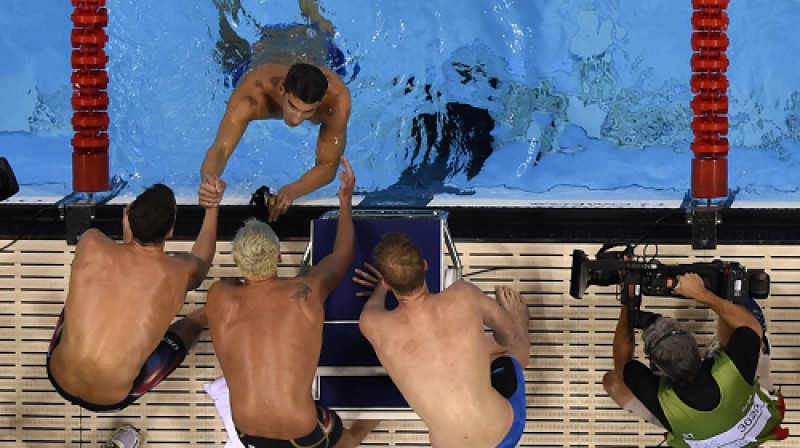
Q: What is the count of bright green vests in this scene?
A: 1